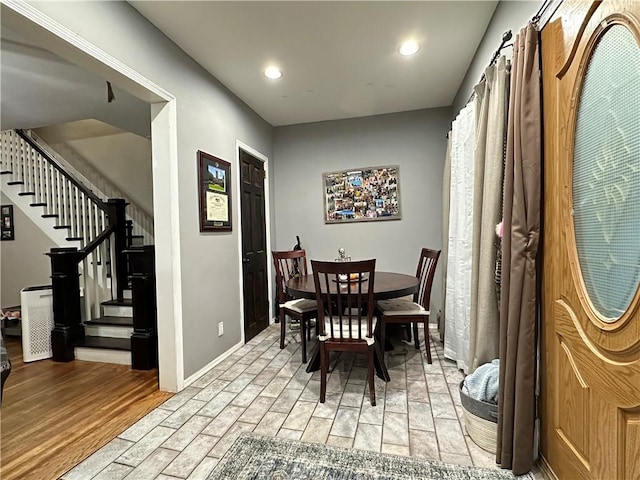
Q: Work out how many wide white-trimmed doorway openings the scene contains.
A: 1